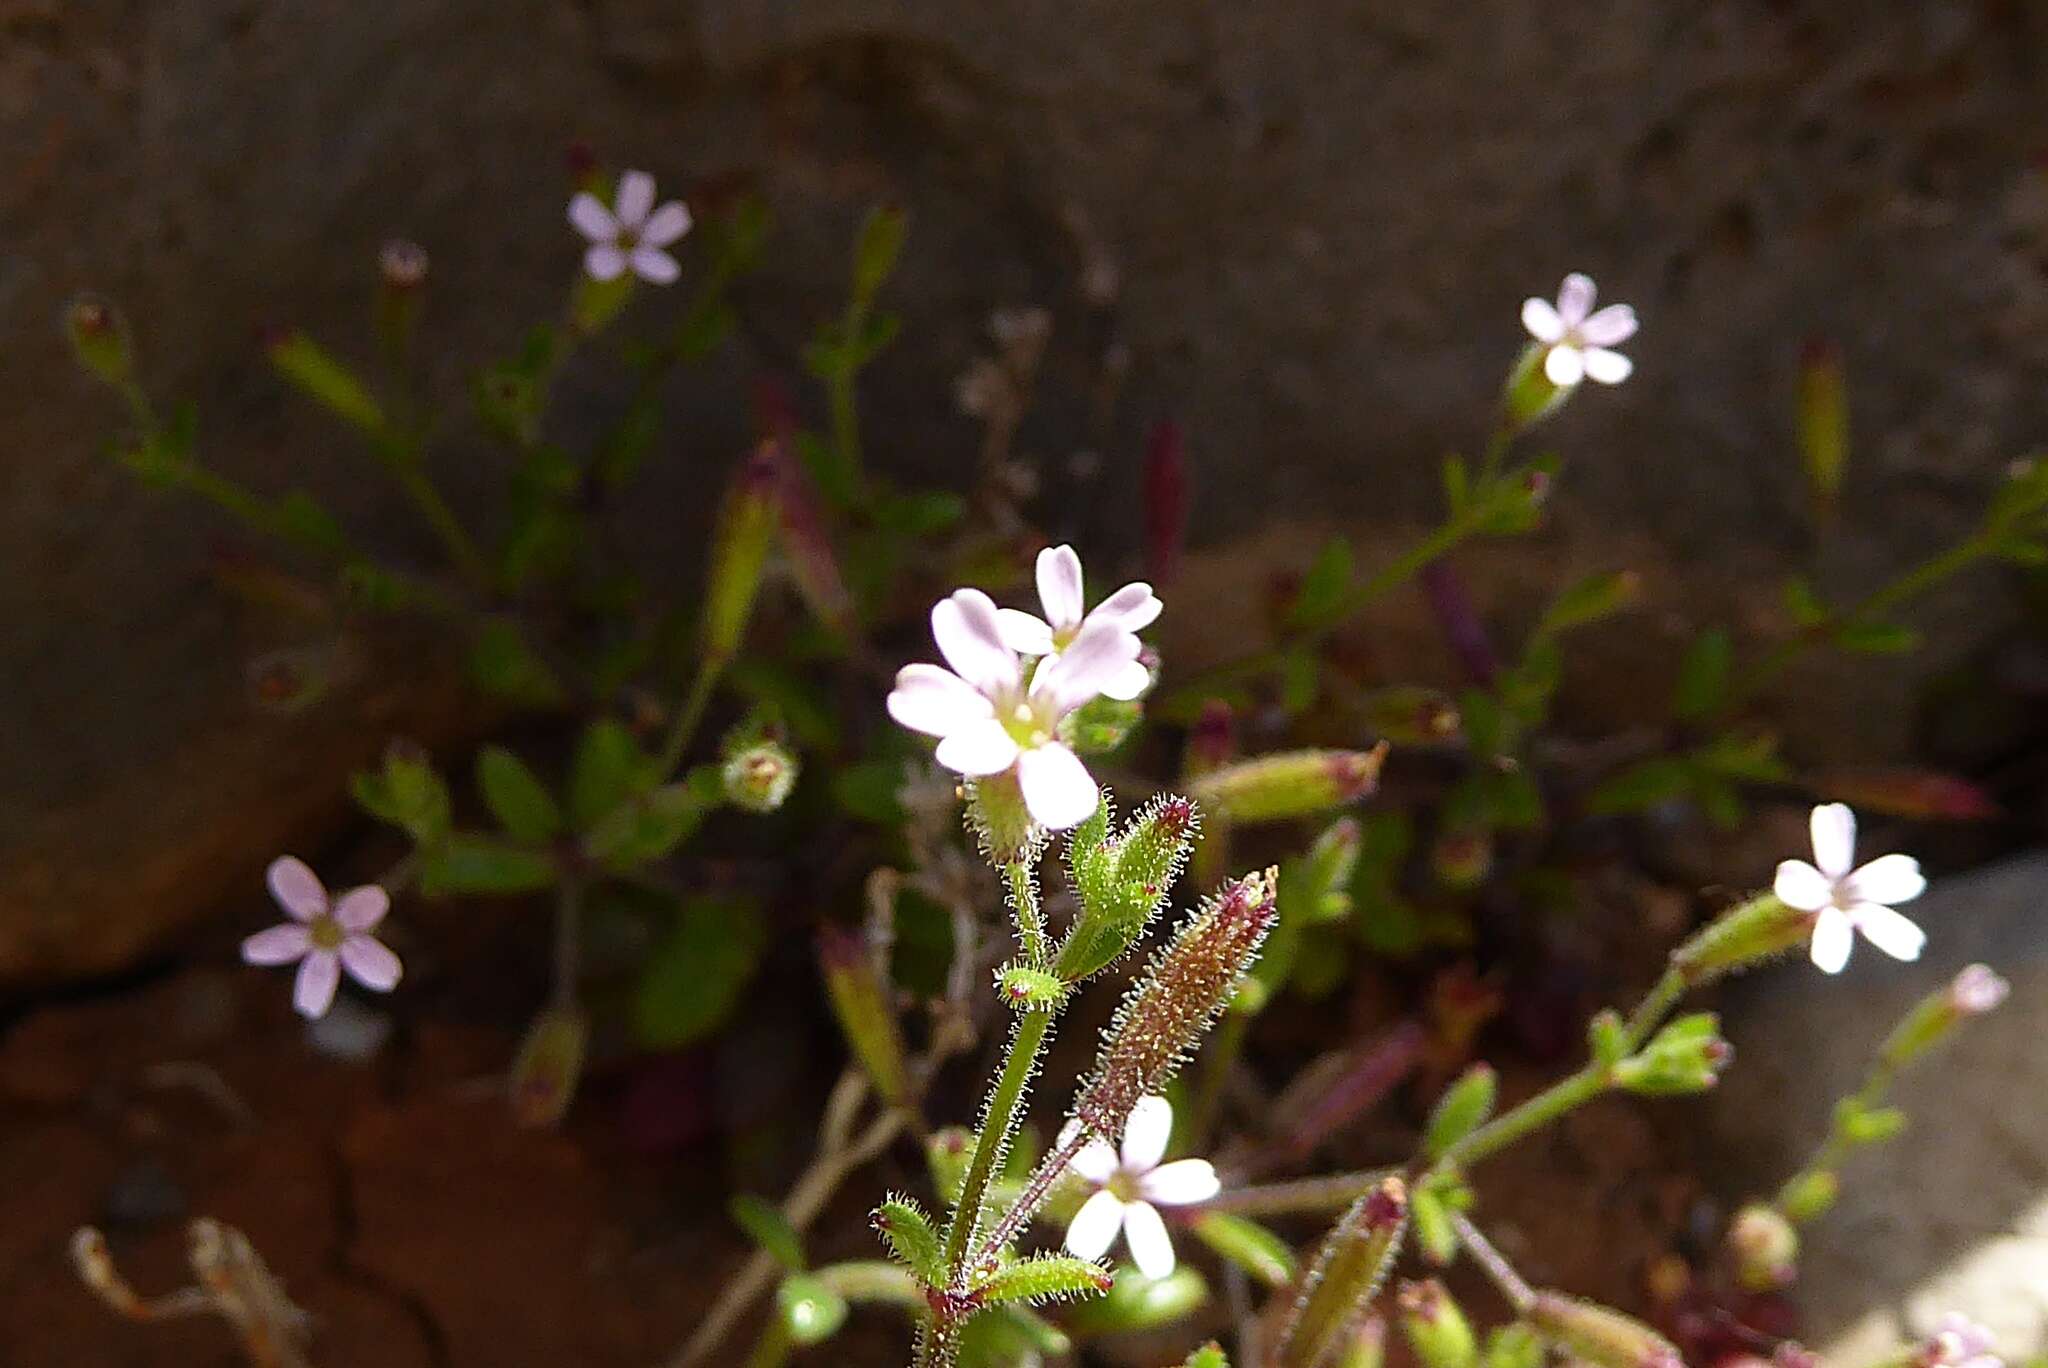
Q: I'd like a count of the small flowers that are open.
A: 7